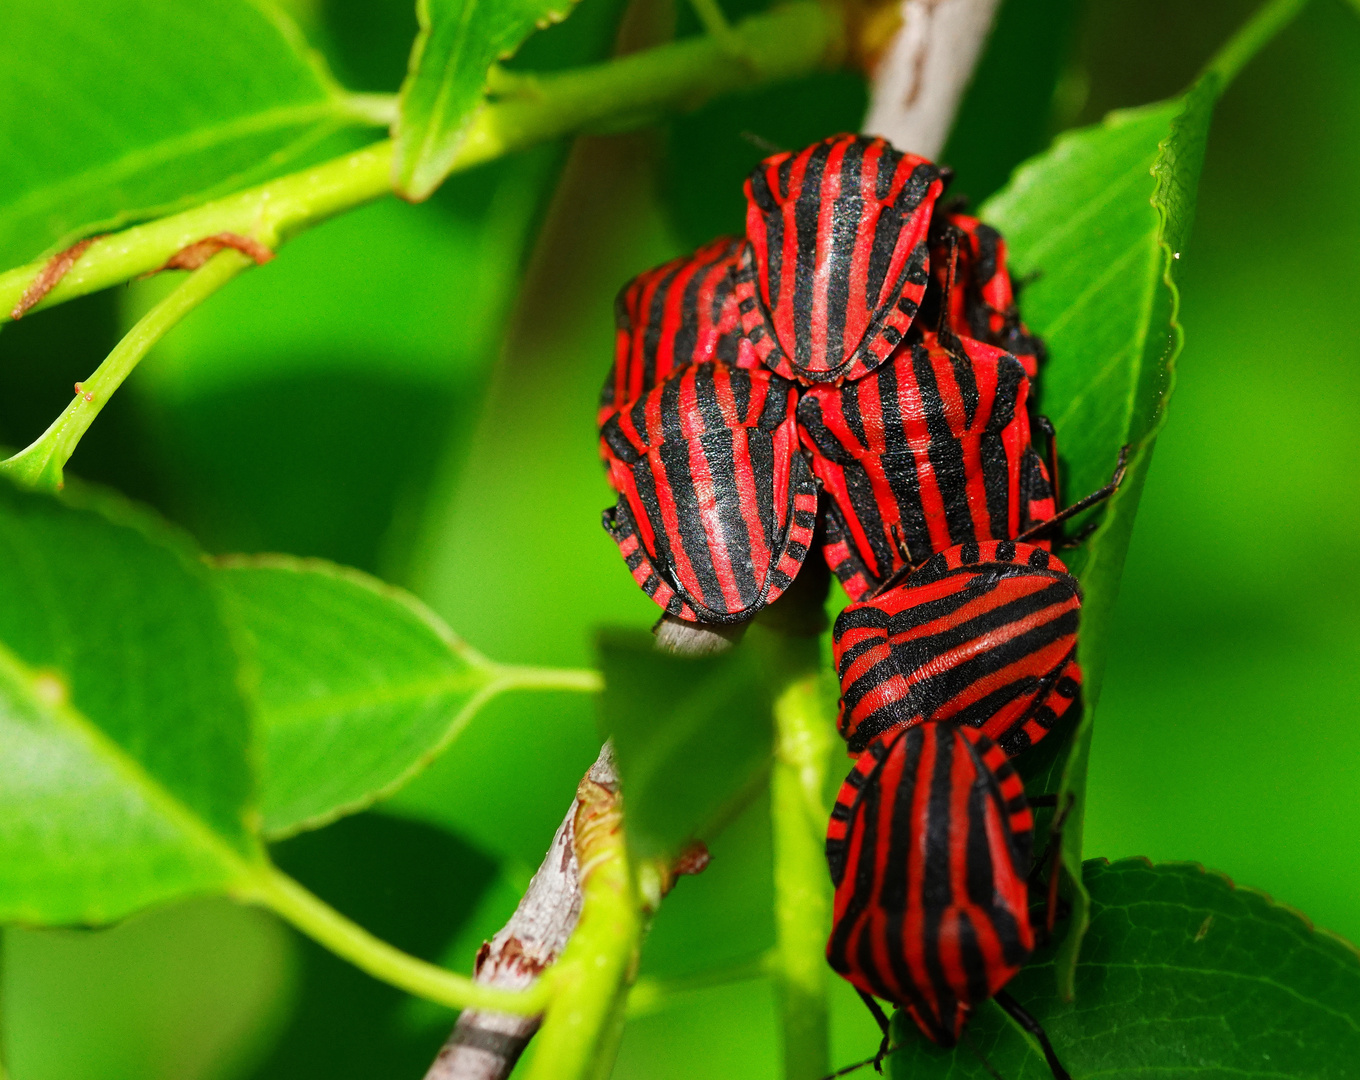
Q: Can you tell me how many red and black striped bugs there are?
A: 7